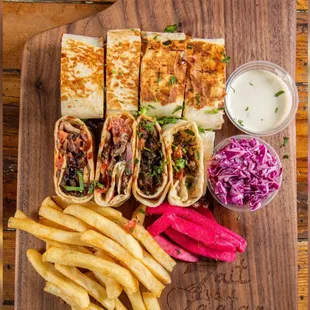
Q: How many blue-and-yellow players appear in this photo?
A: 0